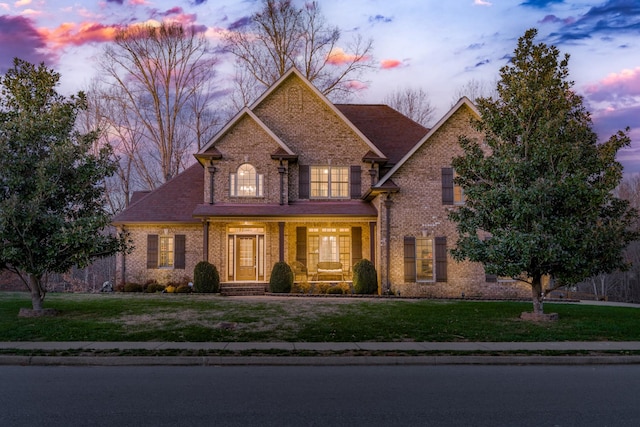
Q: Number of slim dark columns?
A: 3